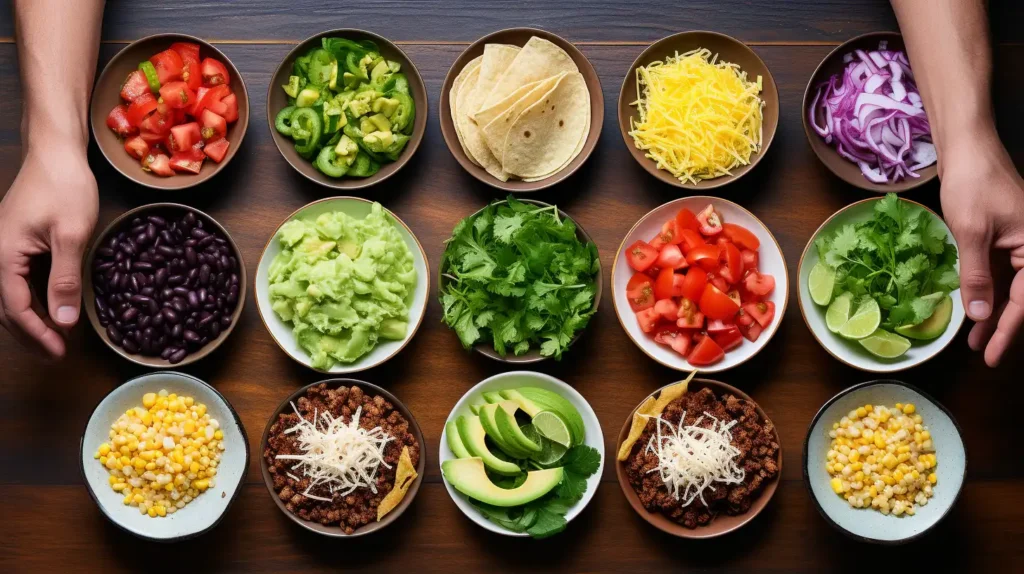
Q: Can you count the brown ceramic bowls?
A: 9